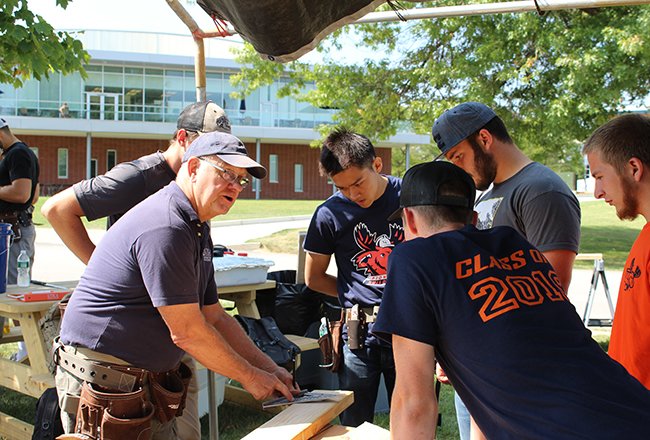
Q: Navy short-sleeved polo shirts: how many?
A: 1